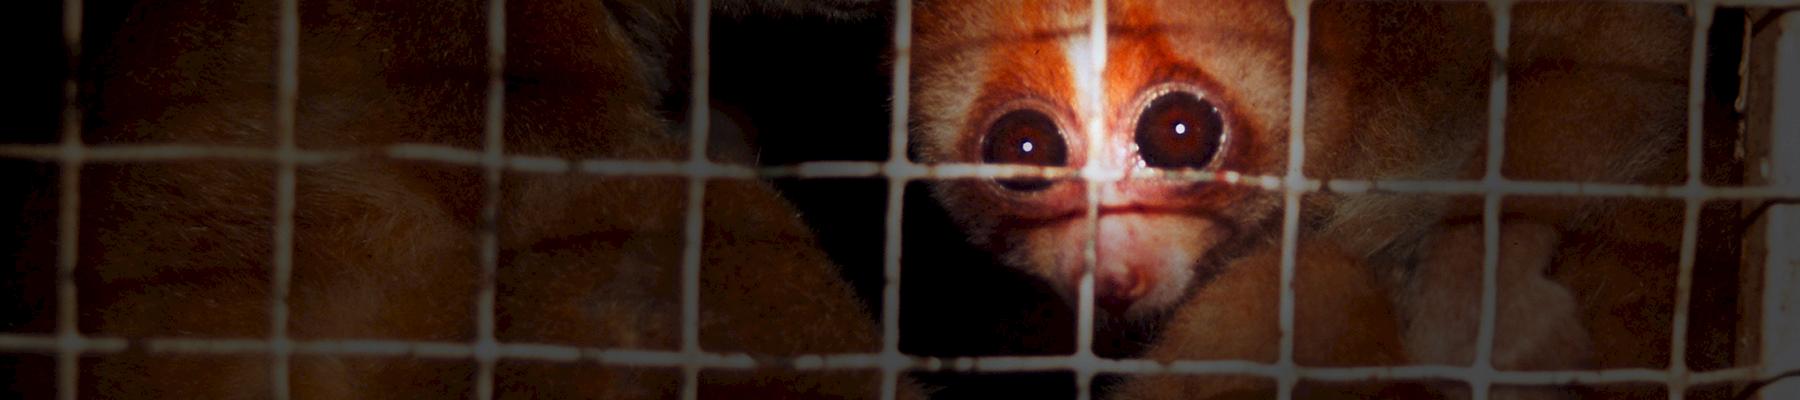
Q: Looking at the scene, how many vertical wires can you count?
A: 9